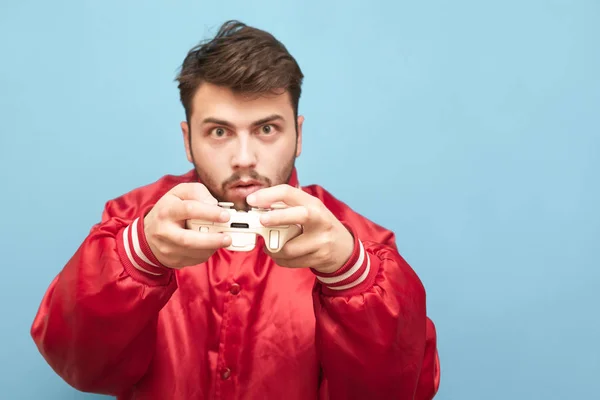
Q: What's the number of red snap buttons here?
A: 2